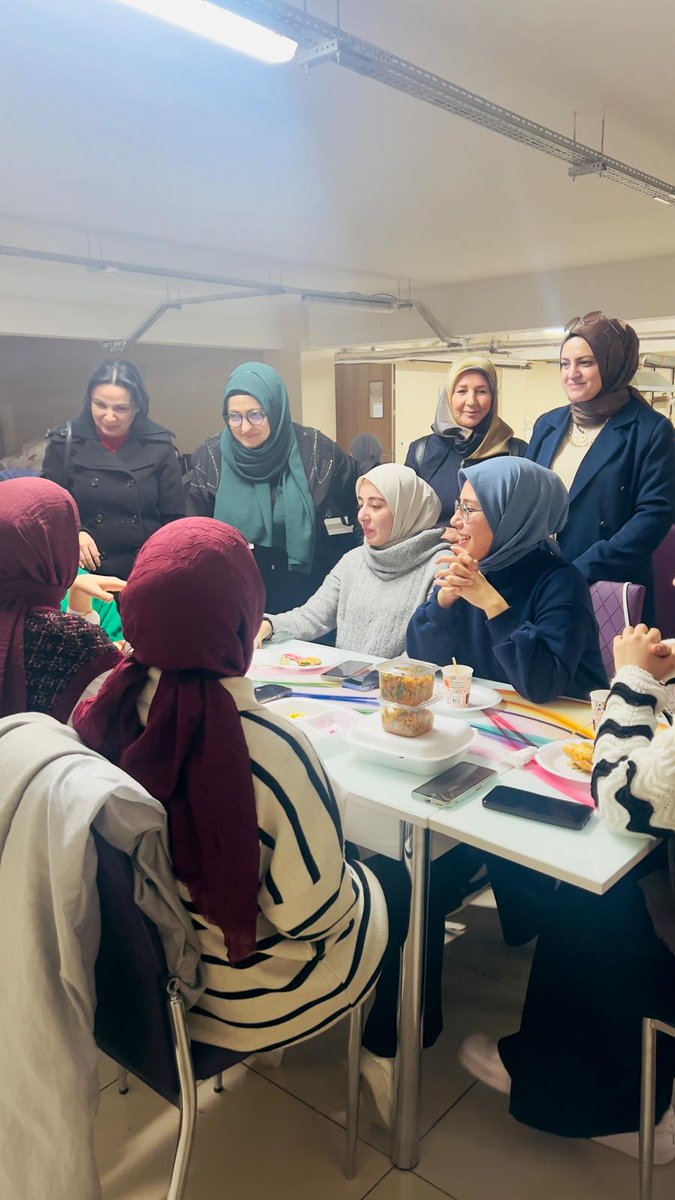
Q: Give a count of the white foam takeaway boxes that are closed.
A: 1